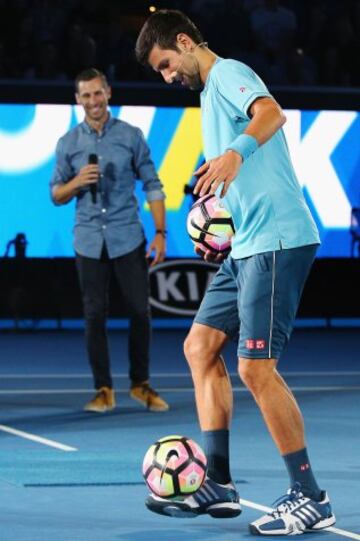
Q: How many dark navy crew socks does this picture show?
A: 2